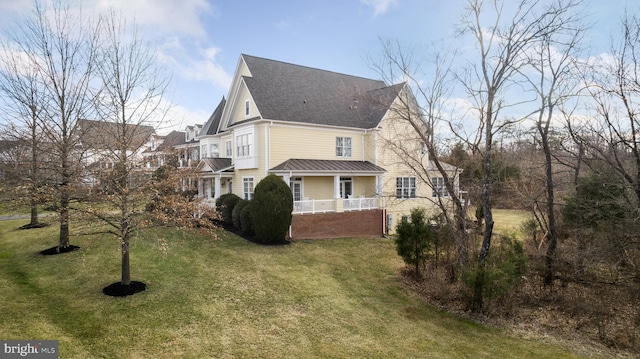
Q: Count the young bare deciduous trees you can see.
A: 3